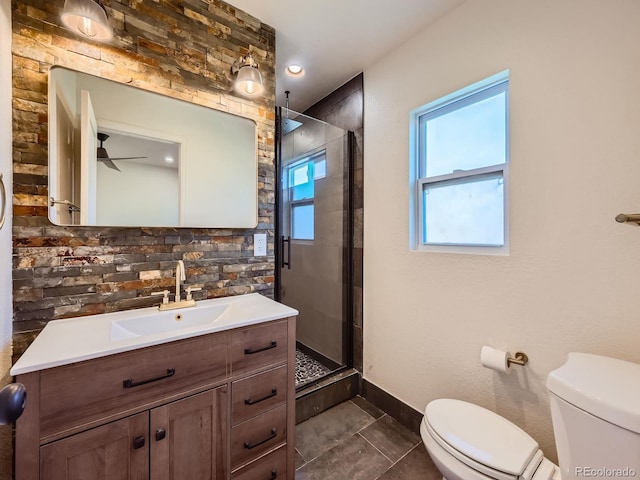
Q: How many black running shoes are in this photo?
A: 0